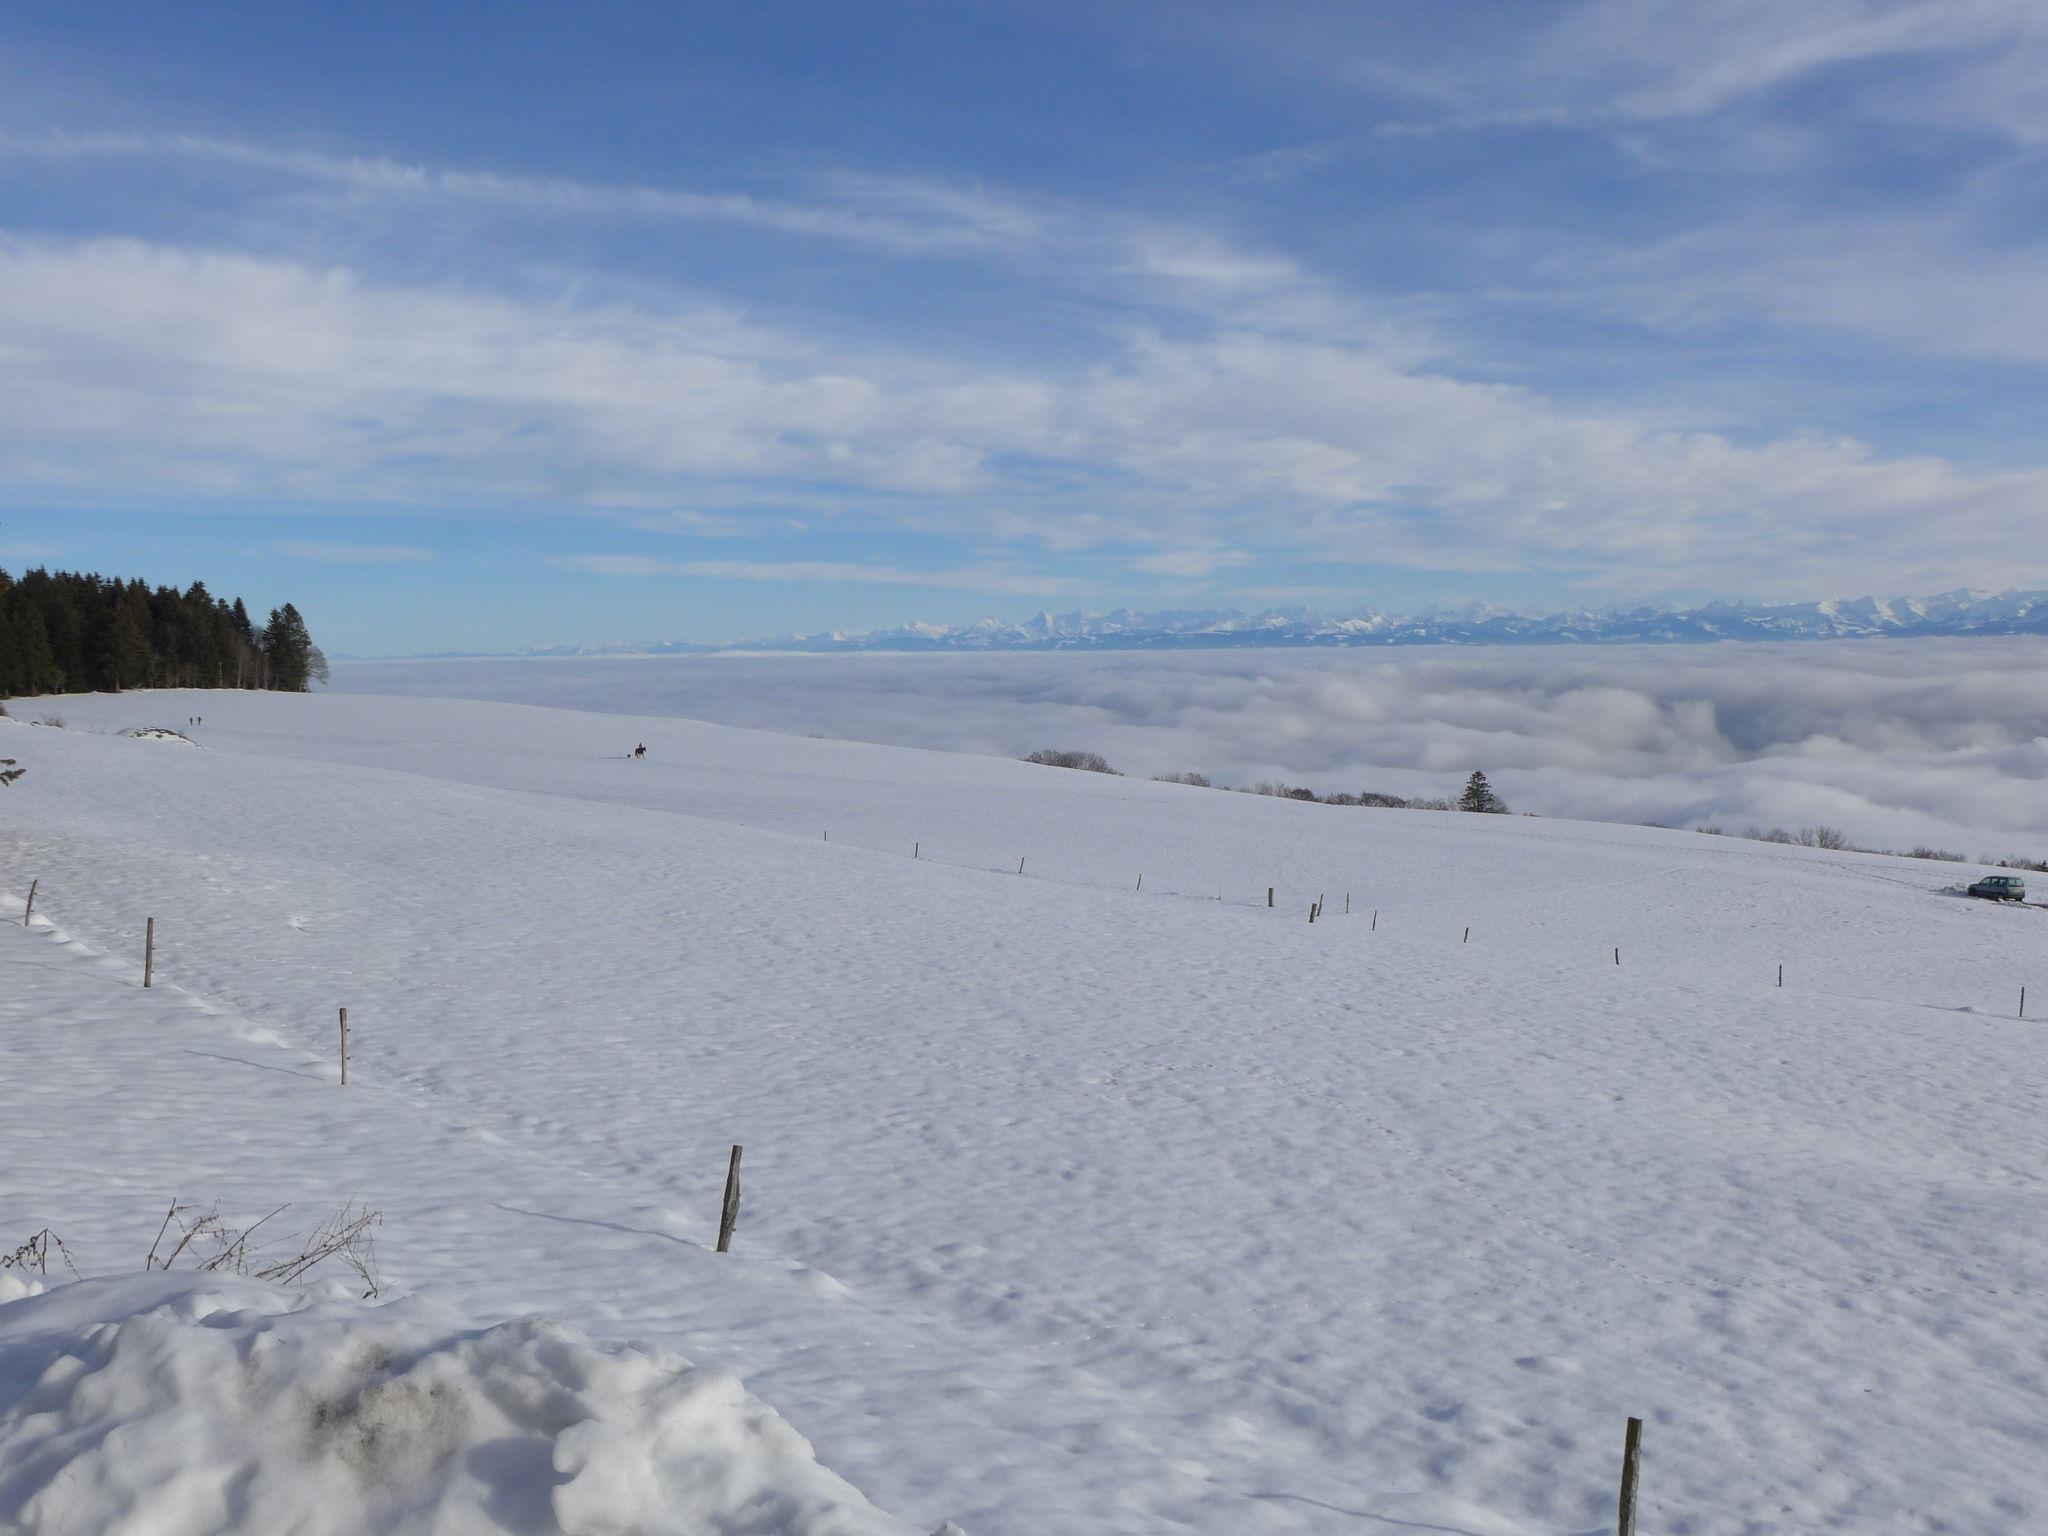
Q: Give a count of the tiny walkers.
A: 2